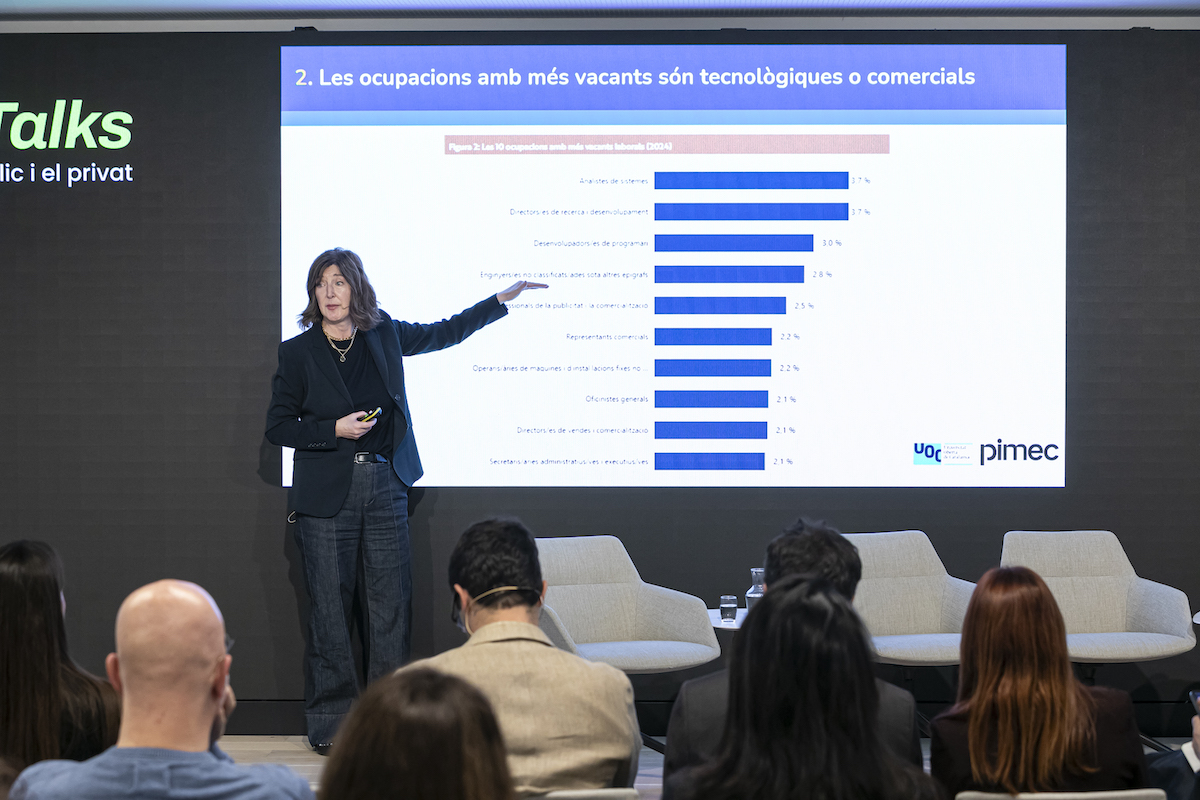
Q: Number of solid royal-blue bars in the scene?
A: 10